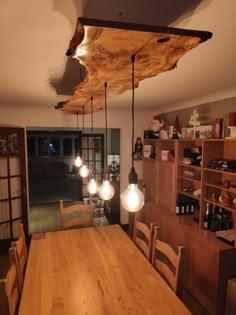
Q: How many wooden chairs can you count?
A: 5